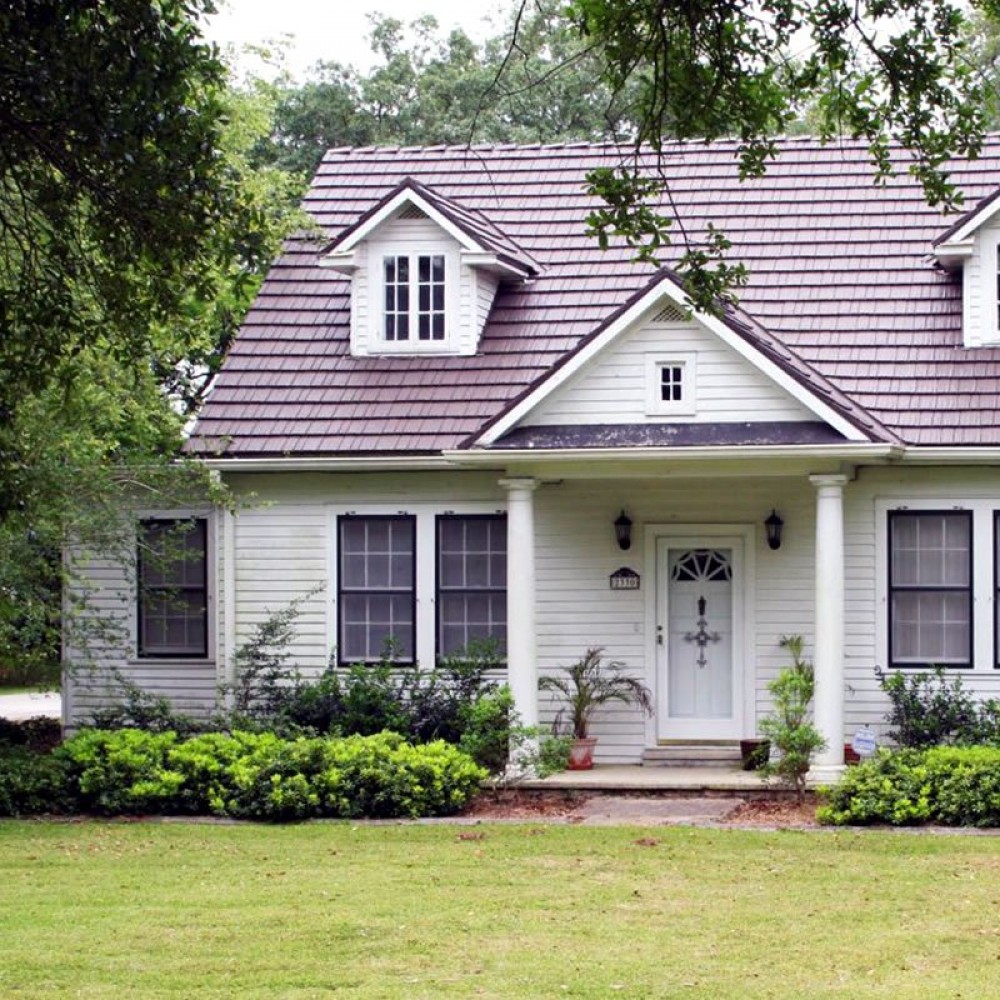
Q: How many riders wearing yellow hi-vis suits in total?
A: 0